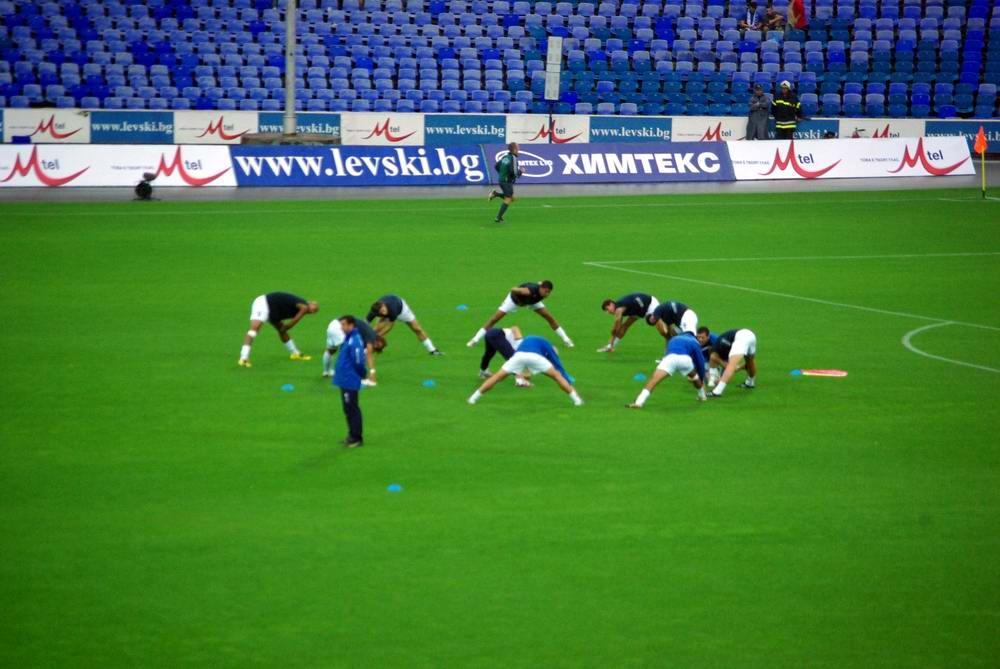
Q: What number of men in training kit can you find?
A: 11